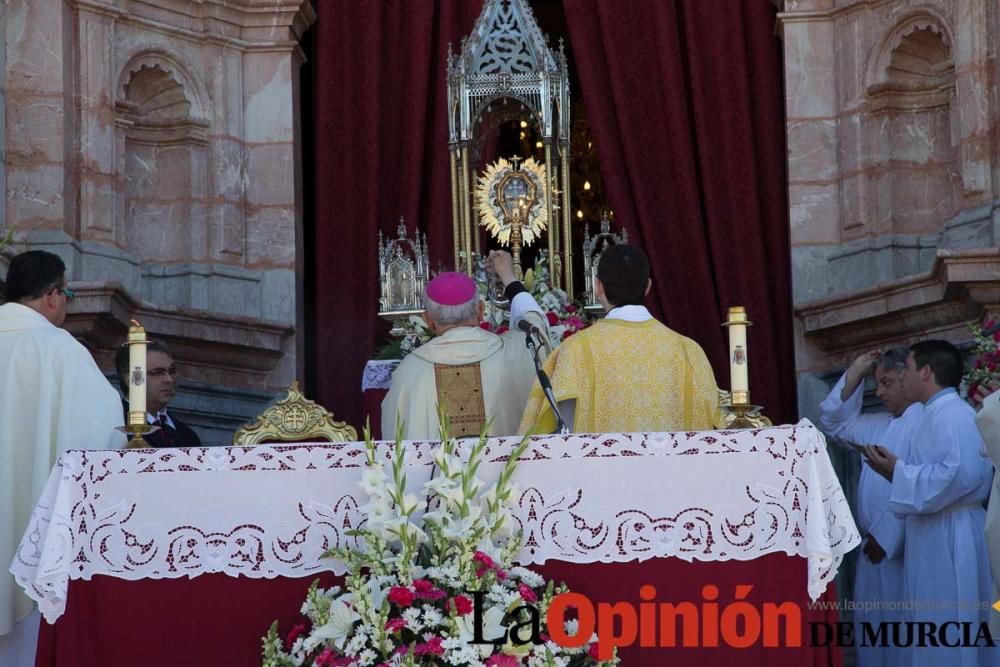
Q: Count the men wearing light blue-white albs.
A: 2